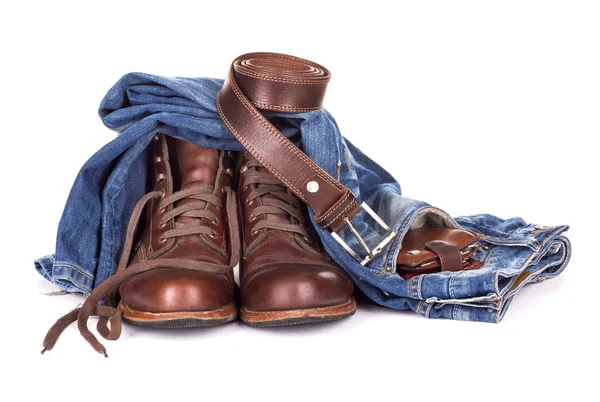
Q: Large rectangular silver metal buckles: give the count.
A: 1